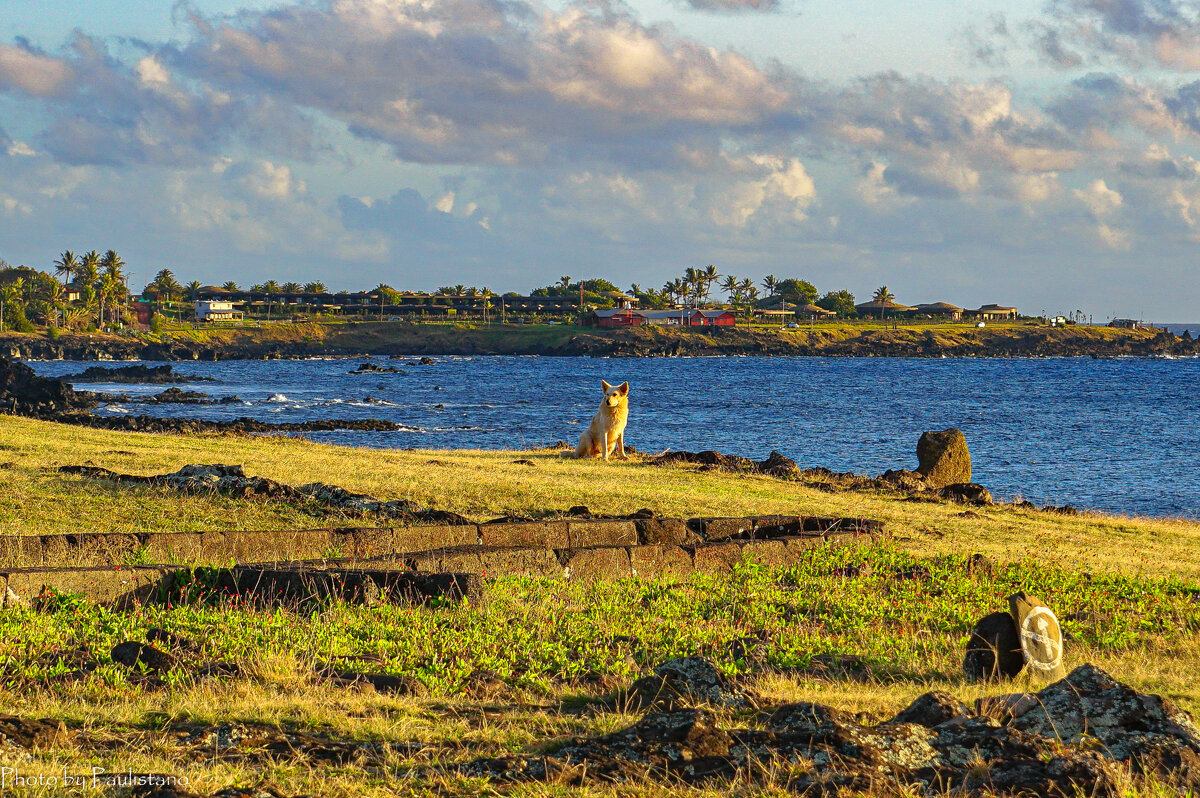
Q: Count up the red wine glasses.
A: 0